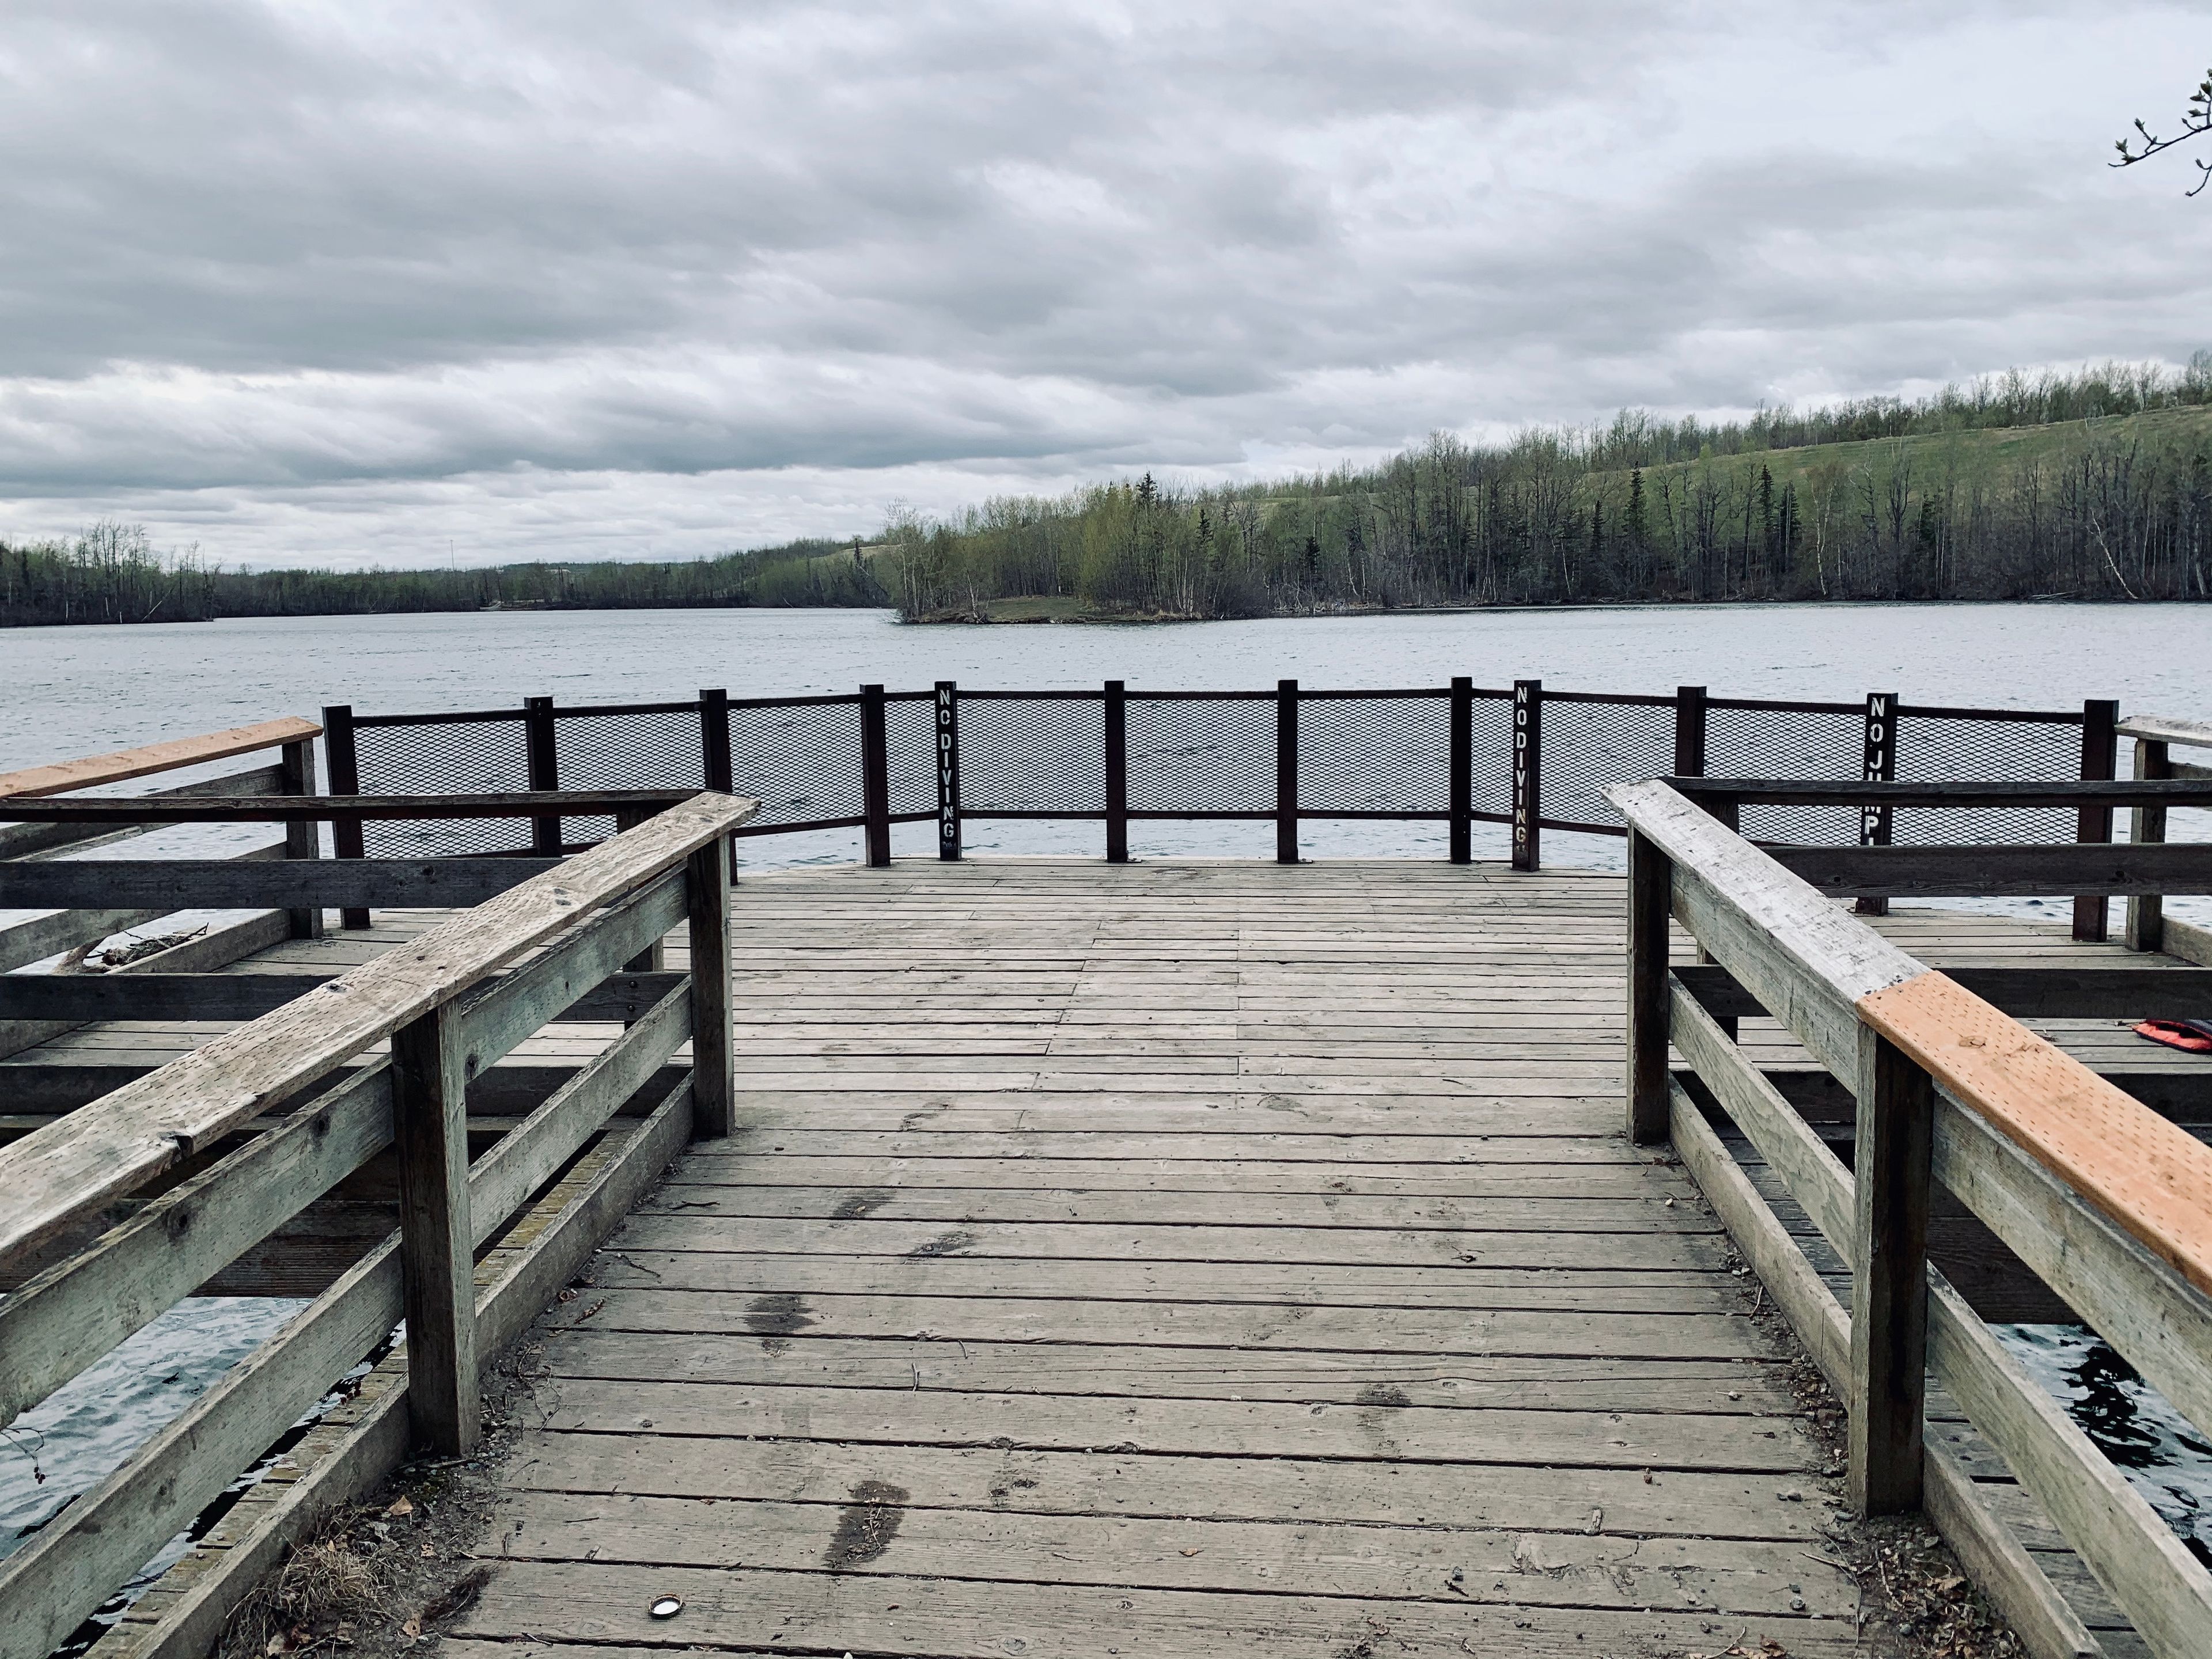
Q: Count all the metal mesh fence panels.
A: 11